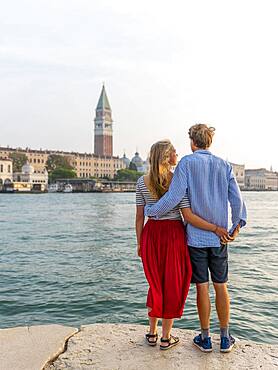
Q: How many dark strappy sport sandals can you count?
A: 2